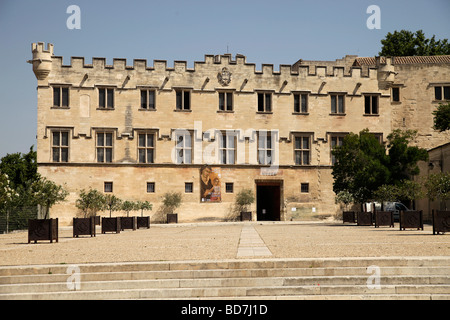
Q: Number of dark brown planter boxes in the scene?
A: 13